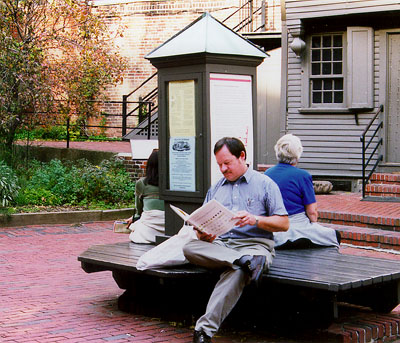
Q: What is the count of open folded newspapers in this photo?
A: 1